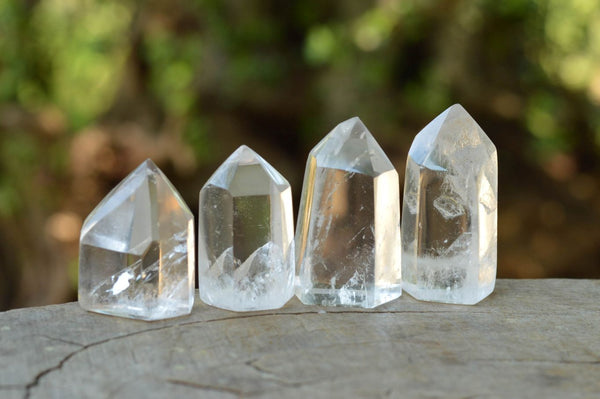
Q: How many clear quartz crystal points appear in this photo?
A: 4